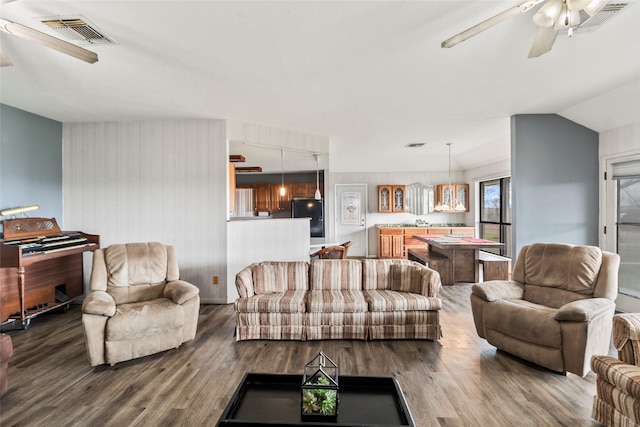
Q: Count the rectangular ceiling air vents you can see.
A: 3